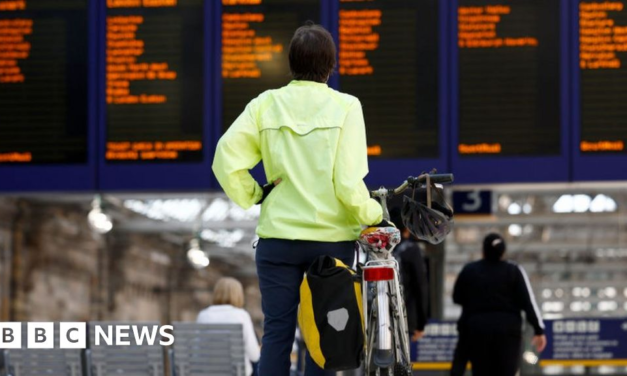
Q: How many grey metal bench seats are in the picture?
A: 3